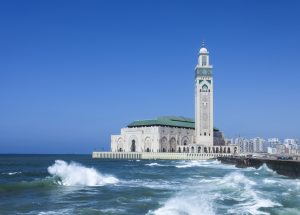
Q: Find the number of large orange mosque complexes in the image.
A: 0